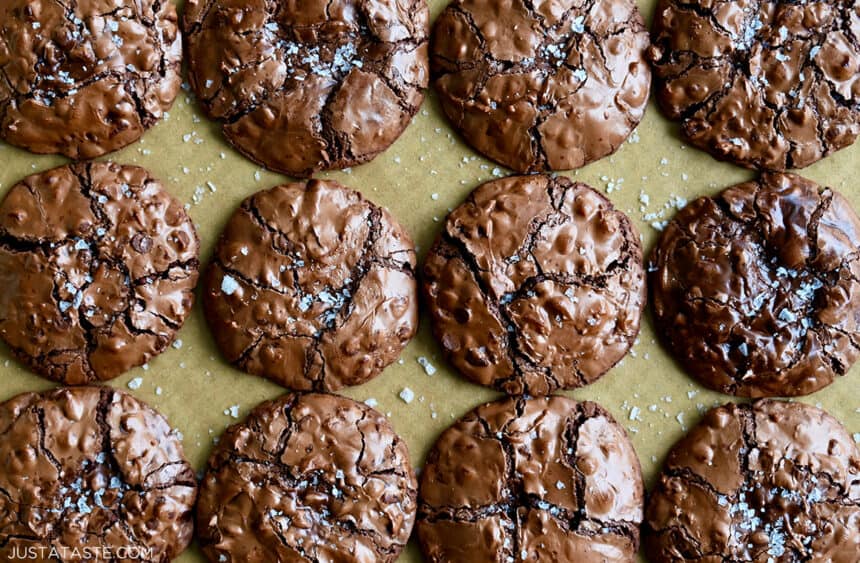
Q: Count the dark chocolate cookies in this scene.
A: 12